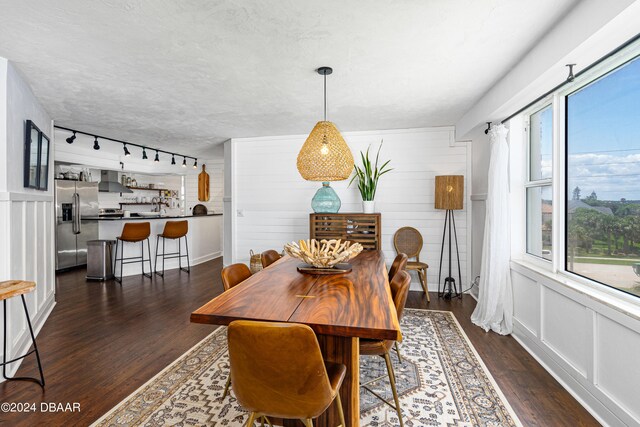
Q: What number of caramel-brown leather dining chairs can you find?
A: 5